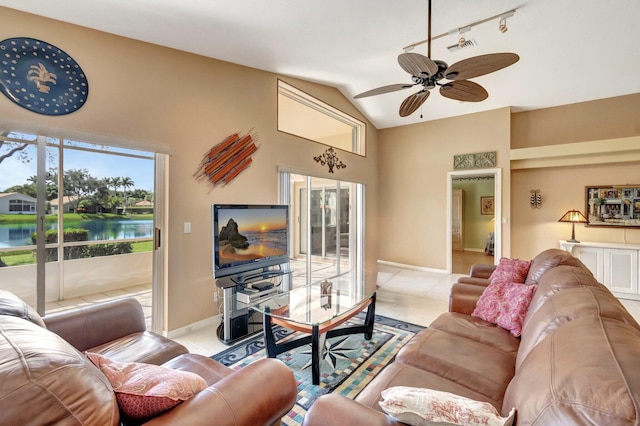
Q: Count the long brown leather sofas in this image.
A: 1